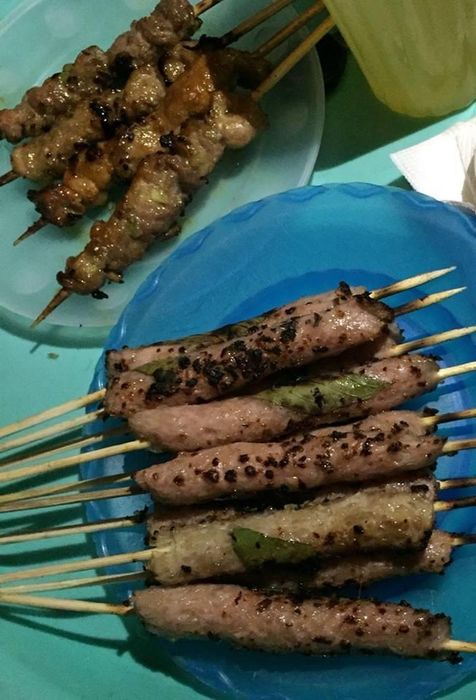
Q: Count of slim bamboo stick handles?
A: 14